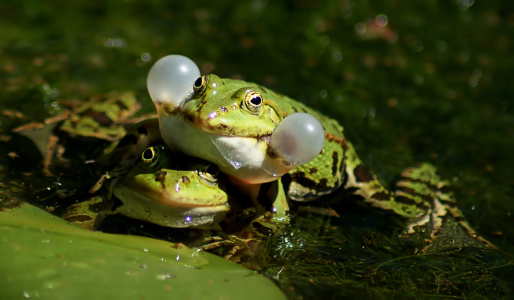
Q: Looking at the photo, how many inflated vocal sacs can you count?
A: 2